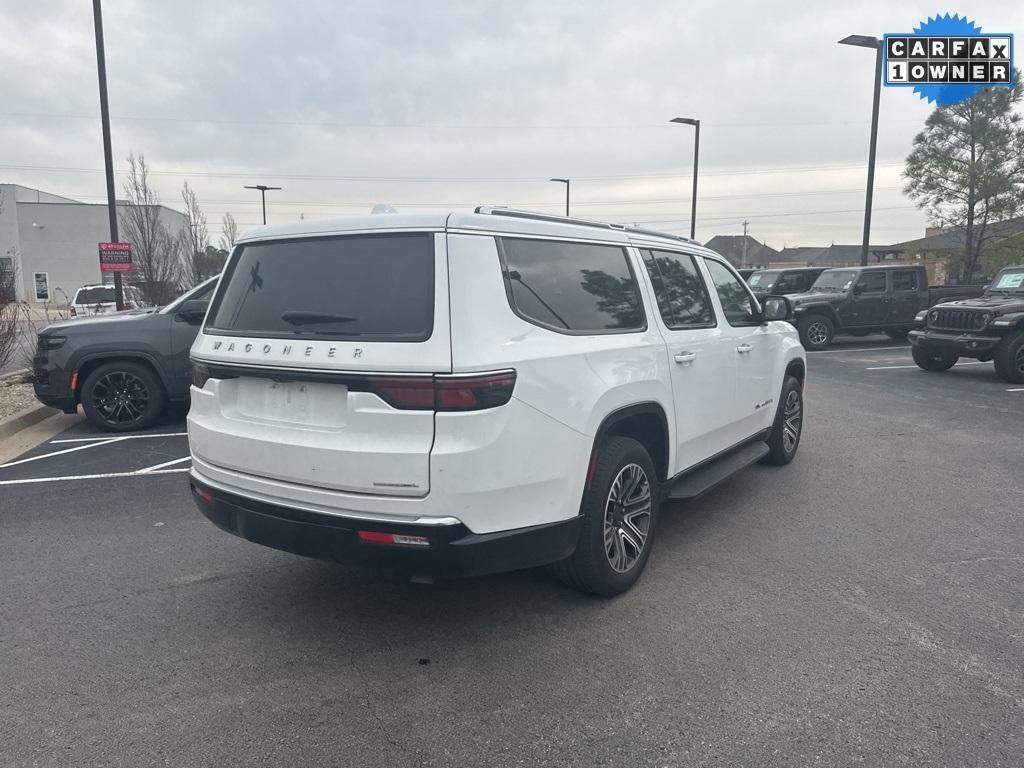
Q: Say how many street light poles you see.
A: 5